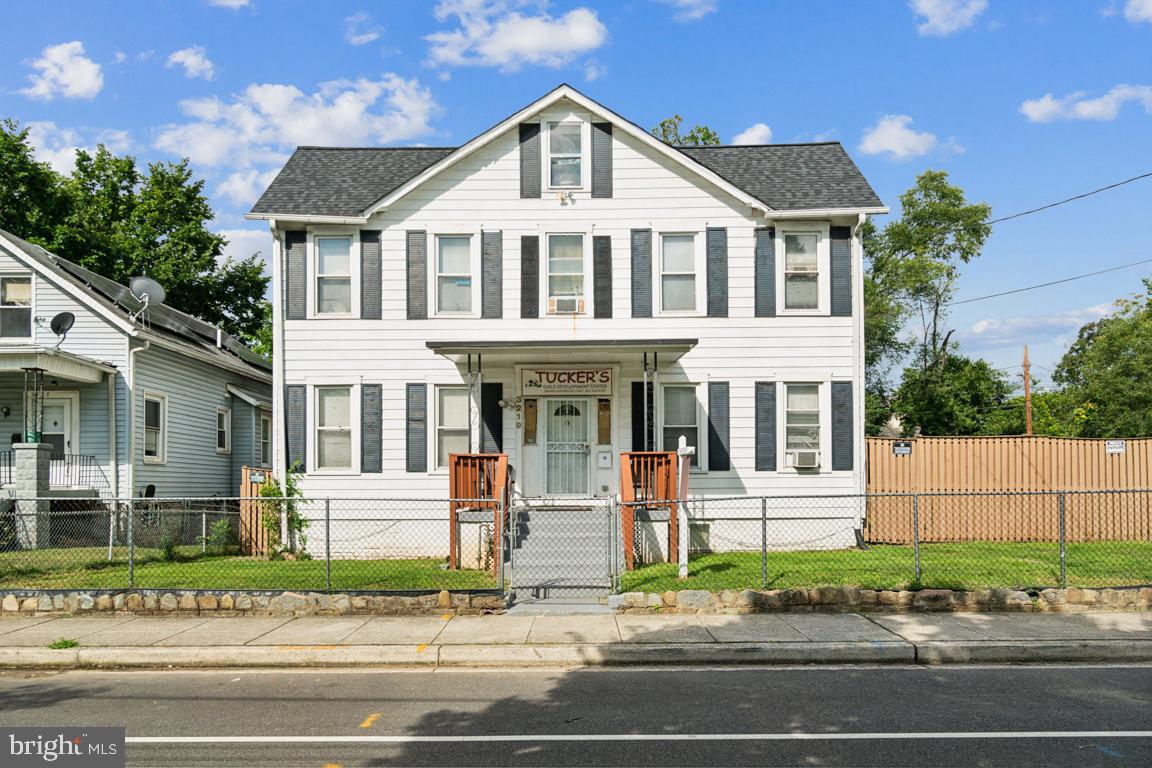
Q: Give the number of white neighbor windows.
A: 4